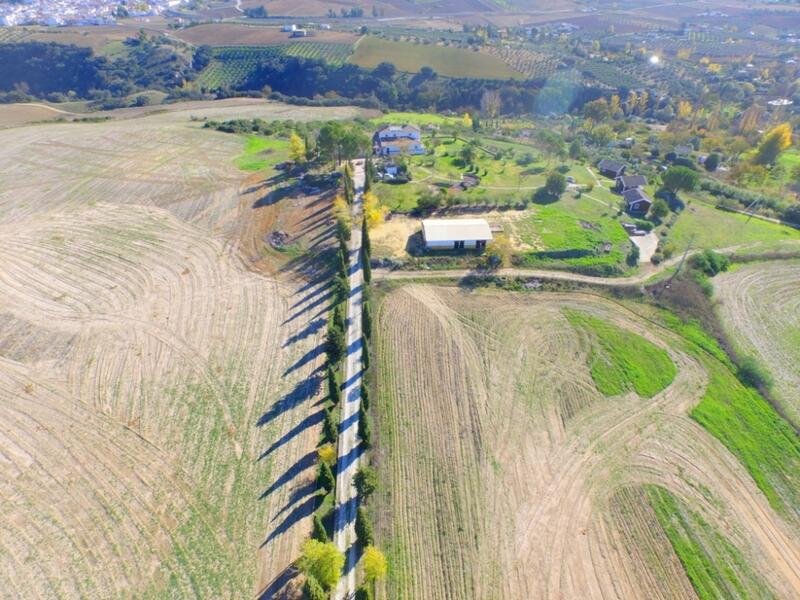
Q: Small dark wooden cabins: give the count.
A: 3